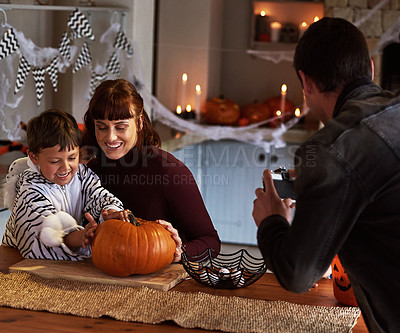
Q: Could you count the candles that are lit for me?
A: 11